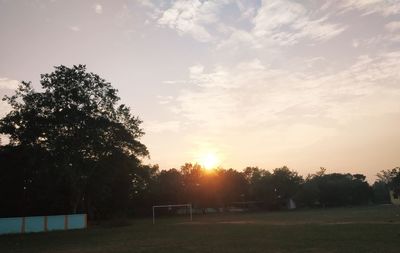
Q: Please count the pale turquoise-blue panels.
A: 4